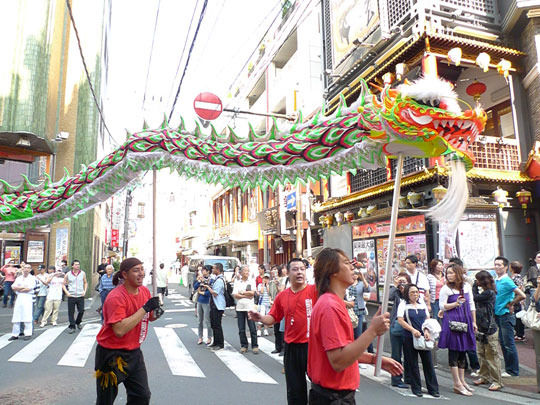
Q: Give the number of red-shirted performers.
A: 3